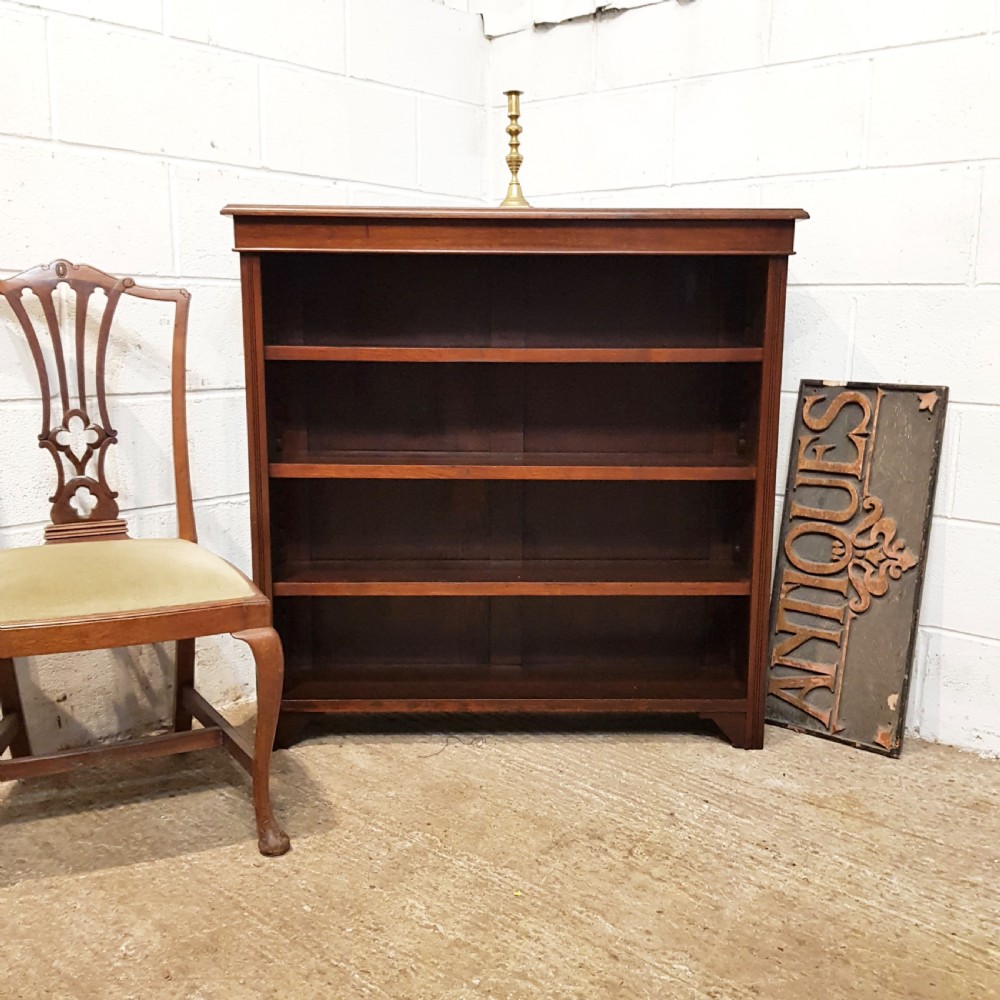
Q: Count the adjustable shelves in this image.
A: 3